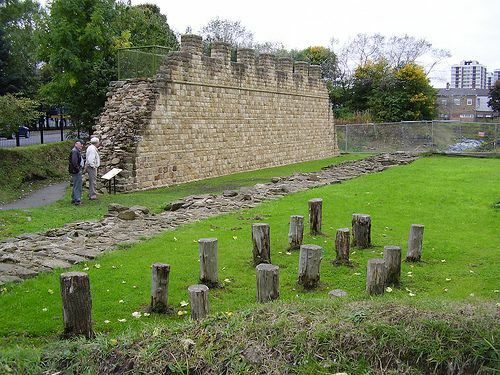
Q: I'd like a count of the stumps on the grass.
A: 14